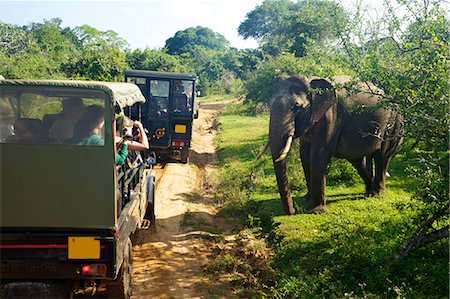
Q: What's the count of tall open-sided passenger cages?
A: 2